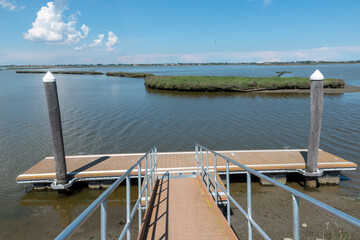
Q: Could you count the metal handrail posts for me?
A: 14